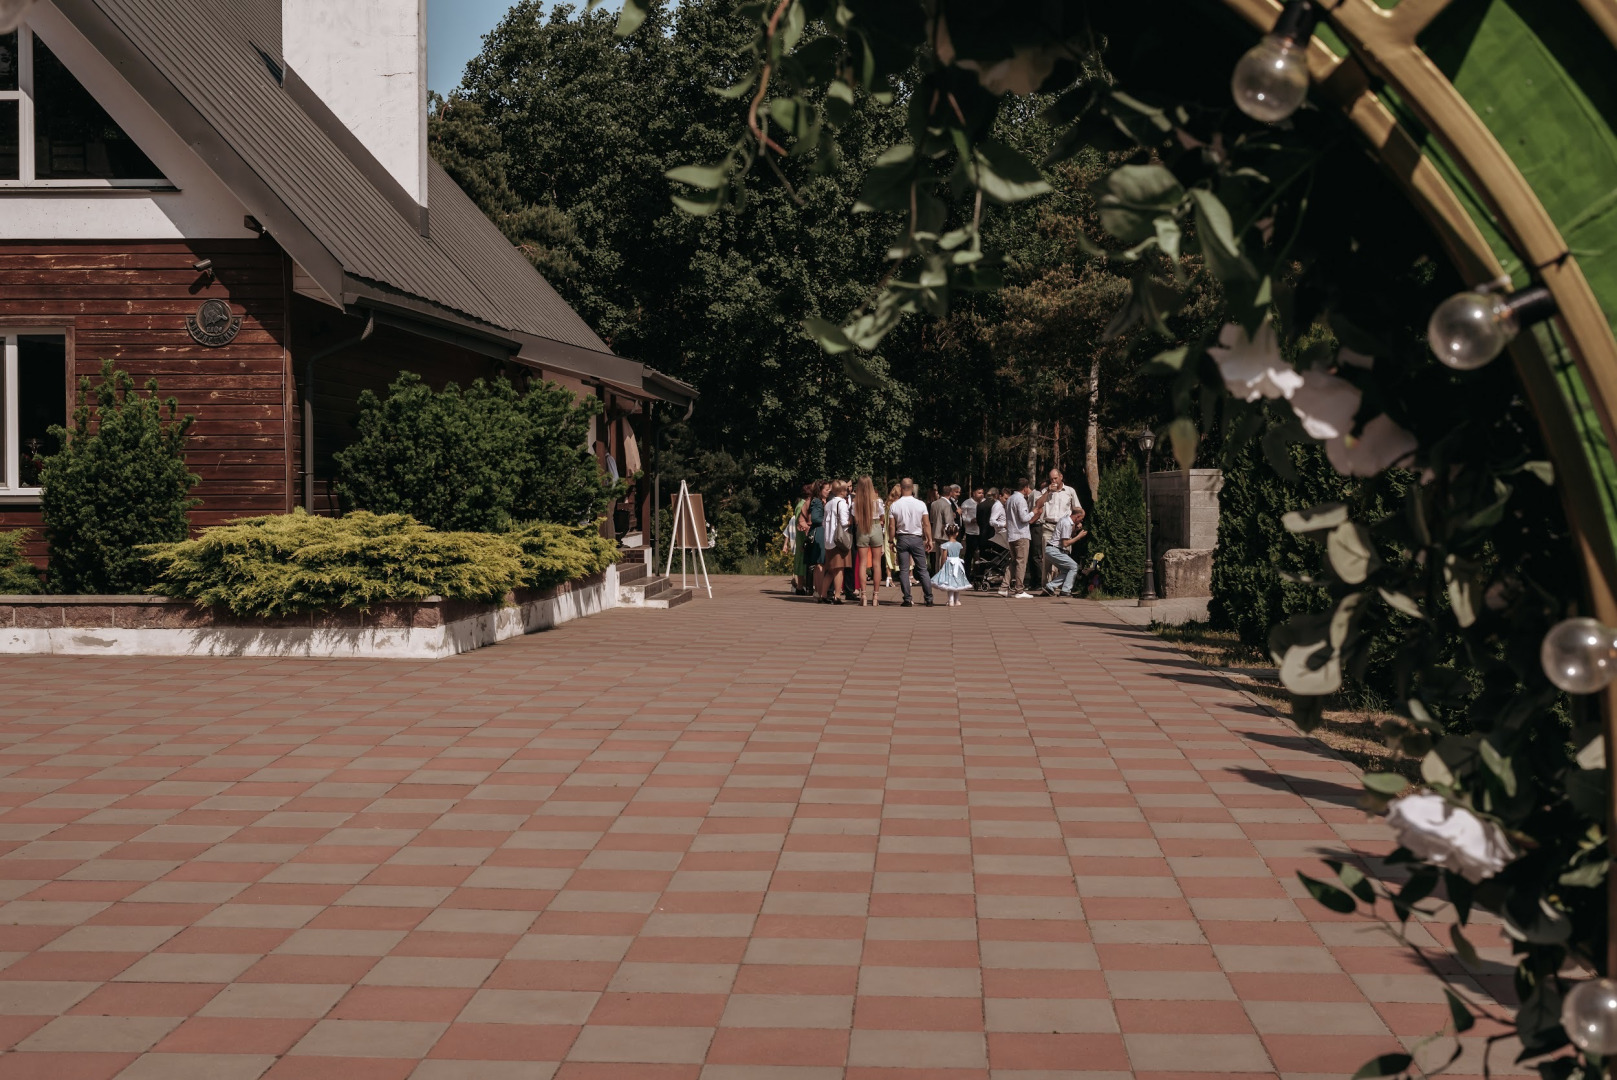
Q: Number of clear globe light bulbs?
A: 4